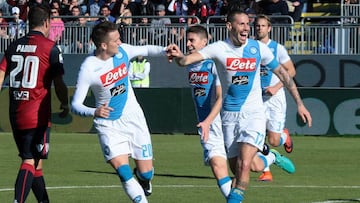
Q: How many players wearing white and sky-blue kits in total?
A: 4